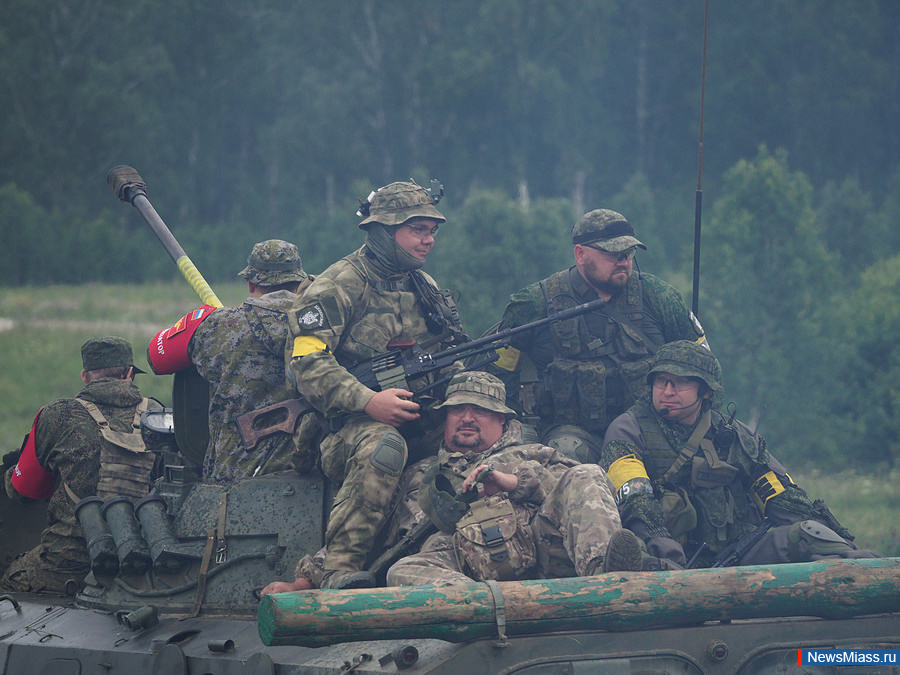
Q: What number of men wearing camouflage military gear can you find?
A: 6